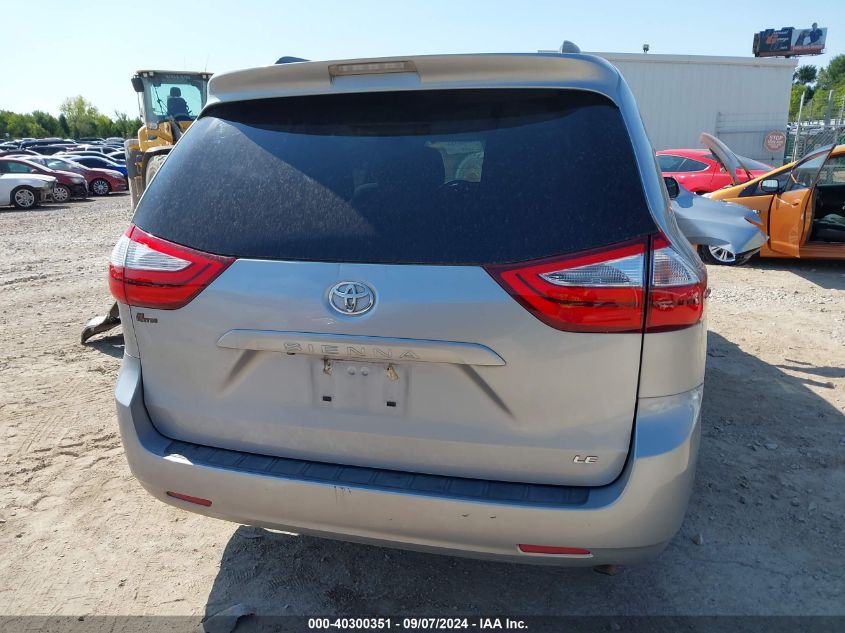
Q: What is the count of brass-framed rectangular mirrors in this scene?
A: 0